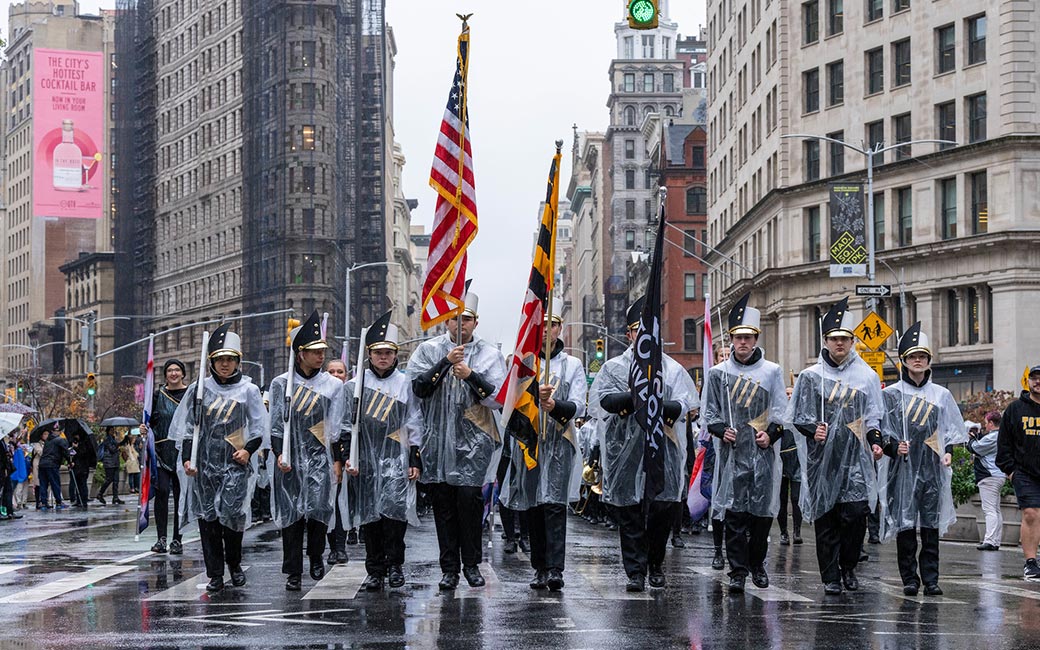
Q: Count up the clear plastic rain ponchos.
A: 9